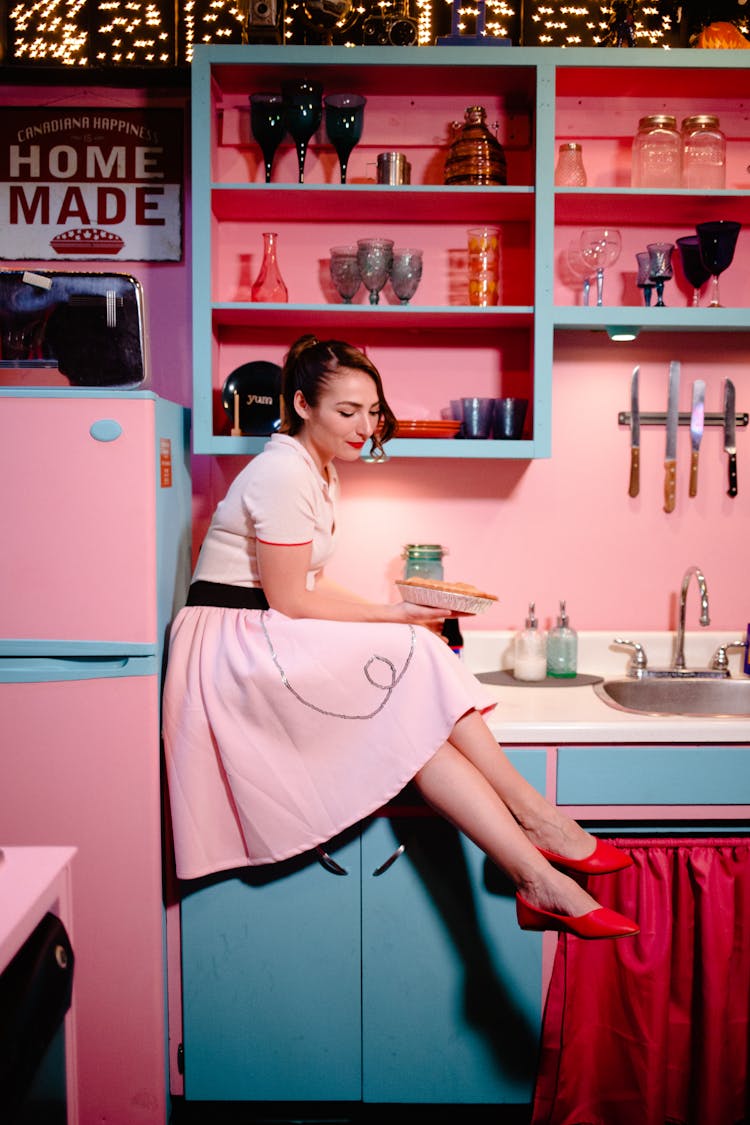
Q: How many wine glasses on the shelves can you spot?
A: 12